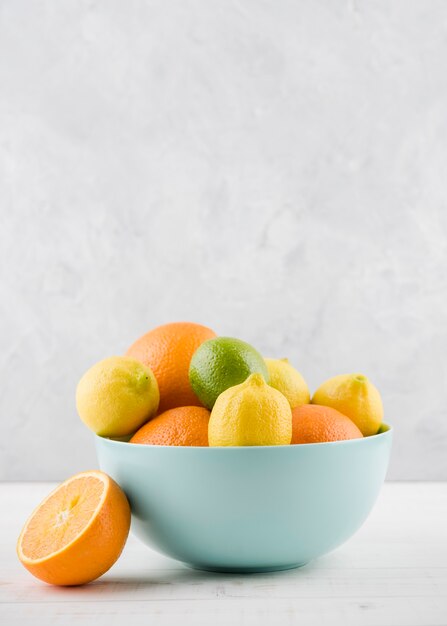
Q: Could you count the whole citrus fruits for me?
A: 8